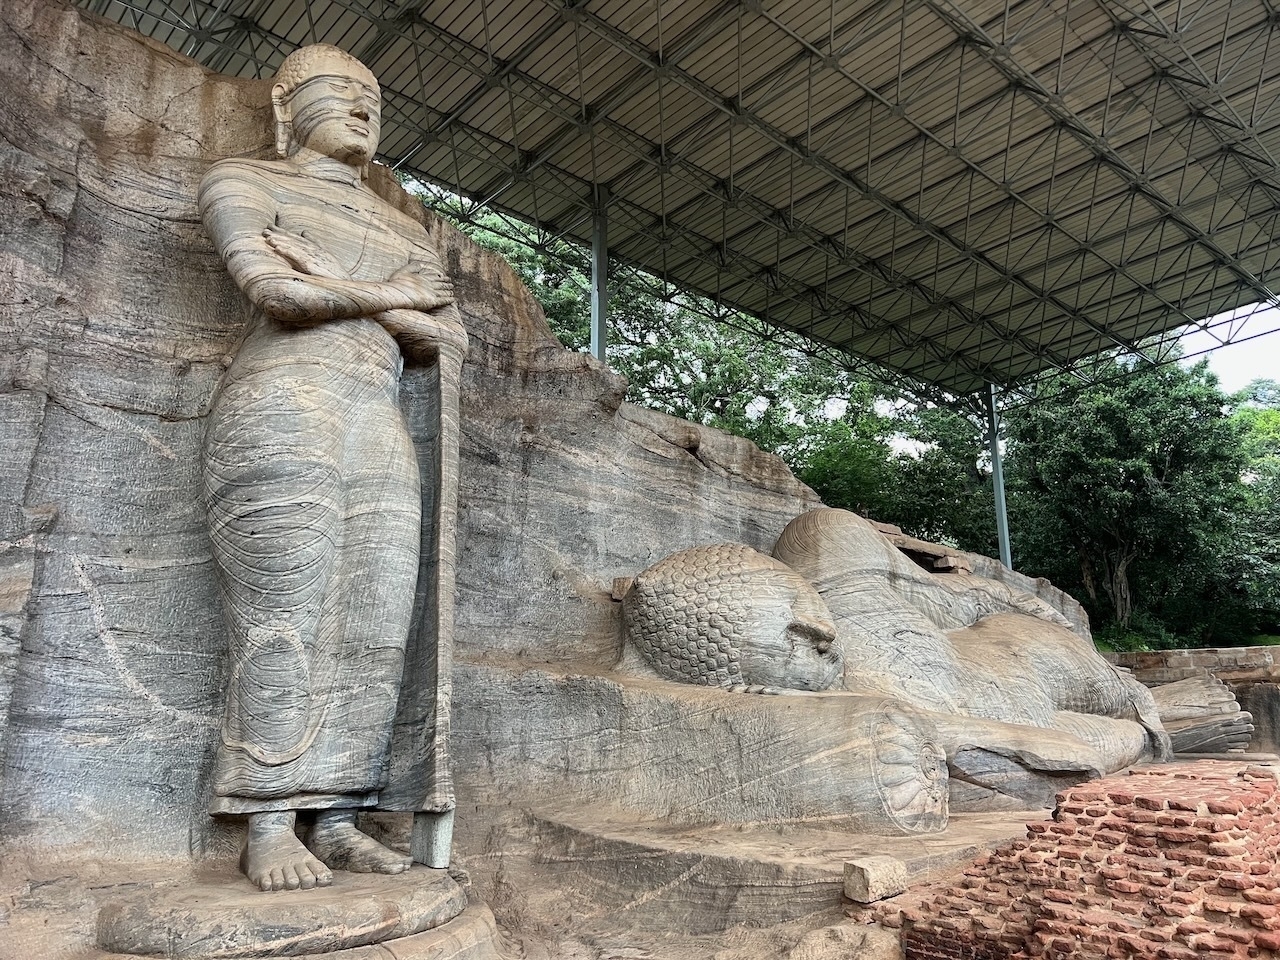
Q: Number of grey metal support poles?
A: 2